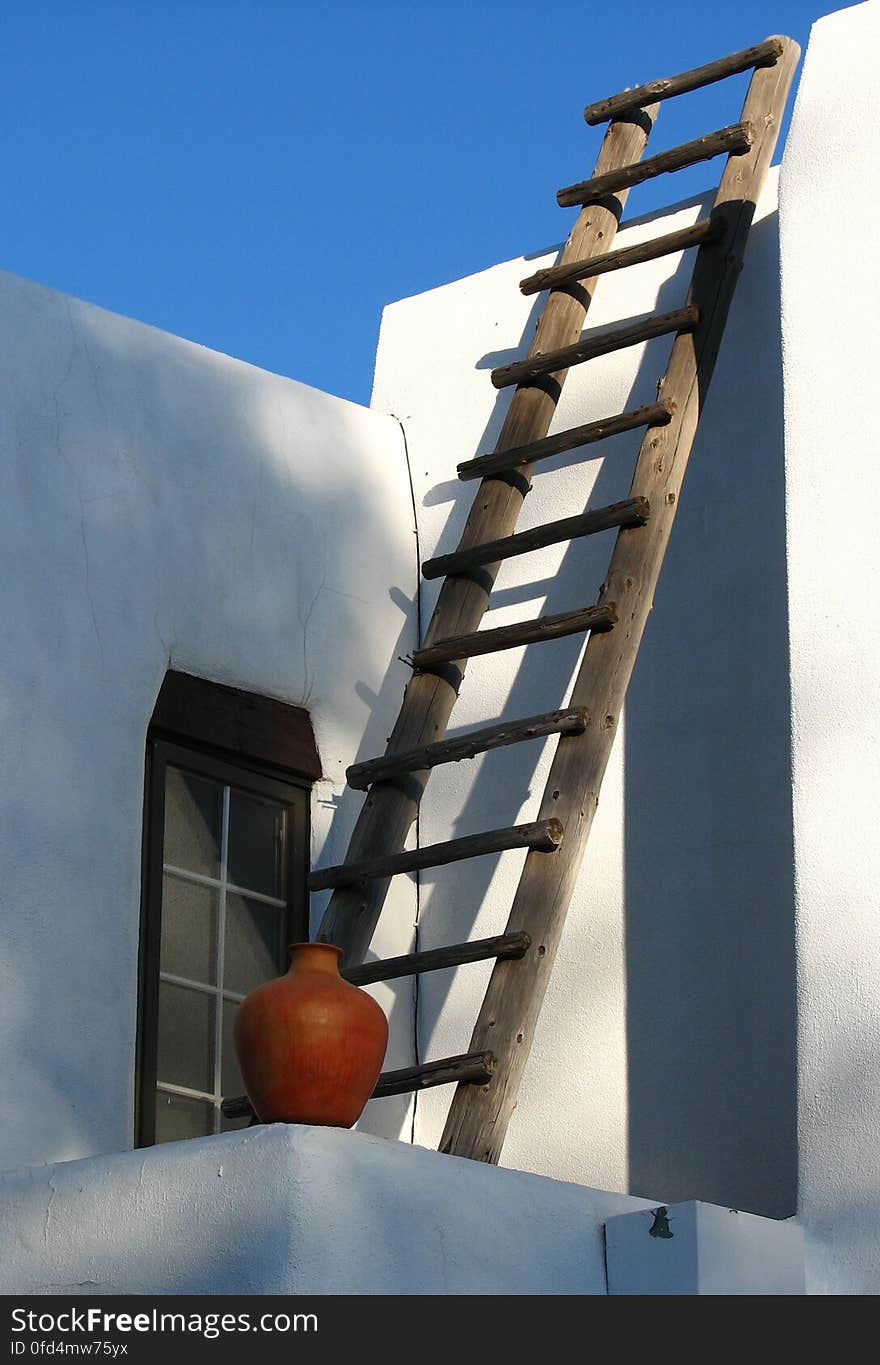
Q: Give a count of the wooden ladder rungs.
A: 11